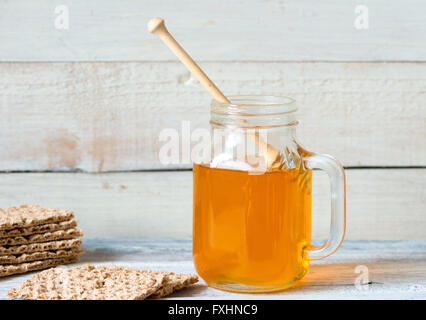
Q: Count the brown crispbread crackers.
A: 8